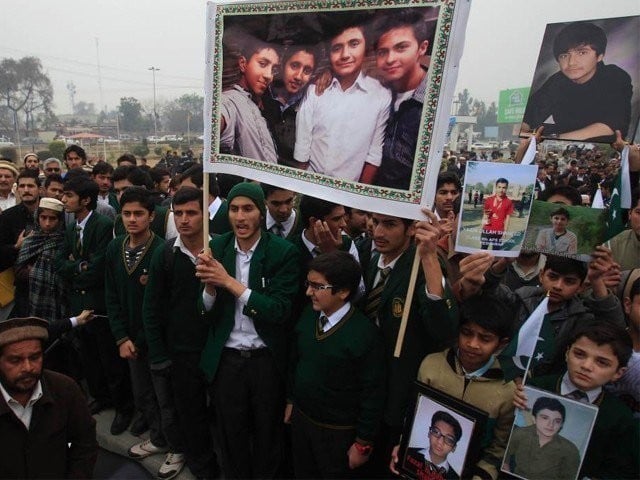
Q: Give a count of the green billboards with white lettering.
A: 1